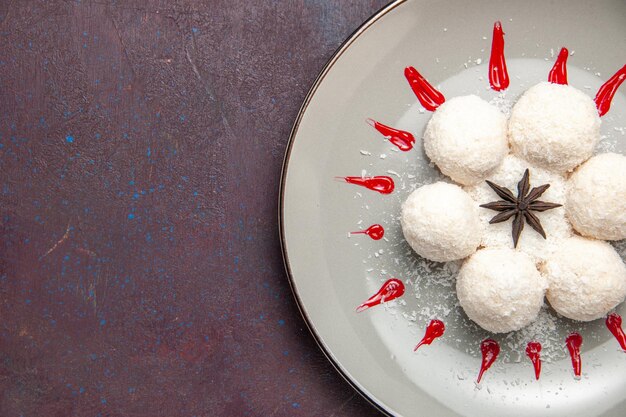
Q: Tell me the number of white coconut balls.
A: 6